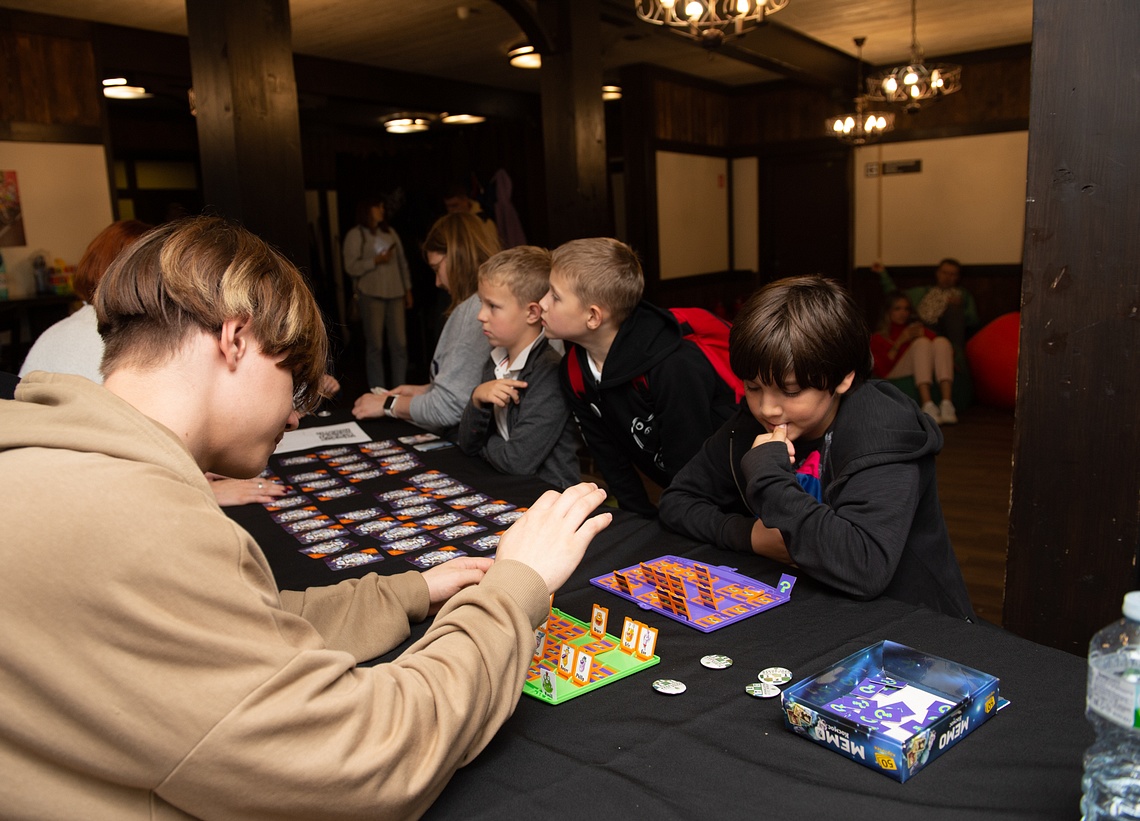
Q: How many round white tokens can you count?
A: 4